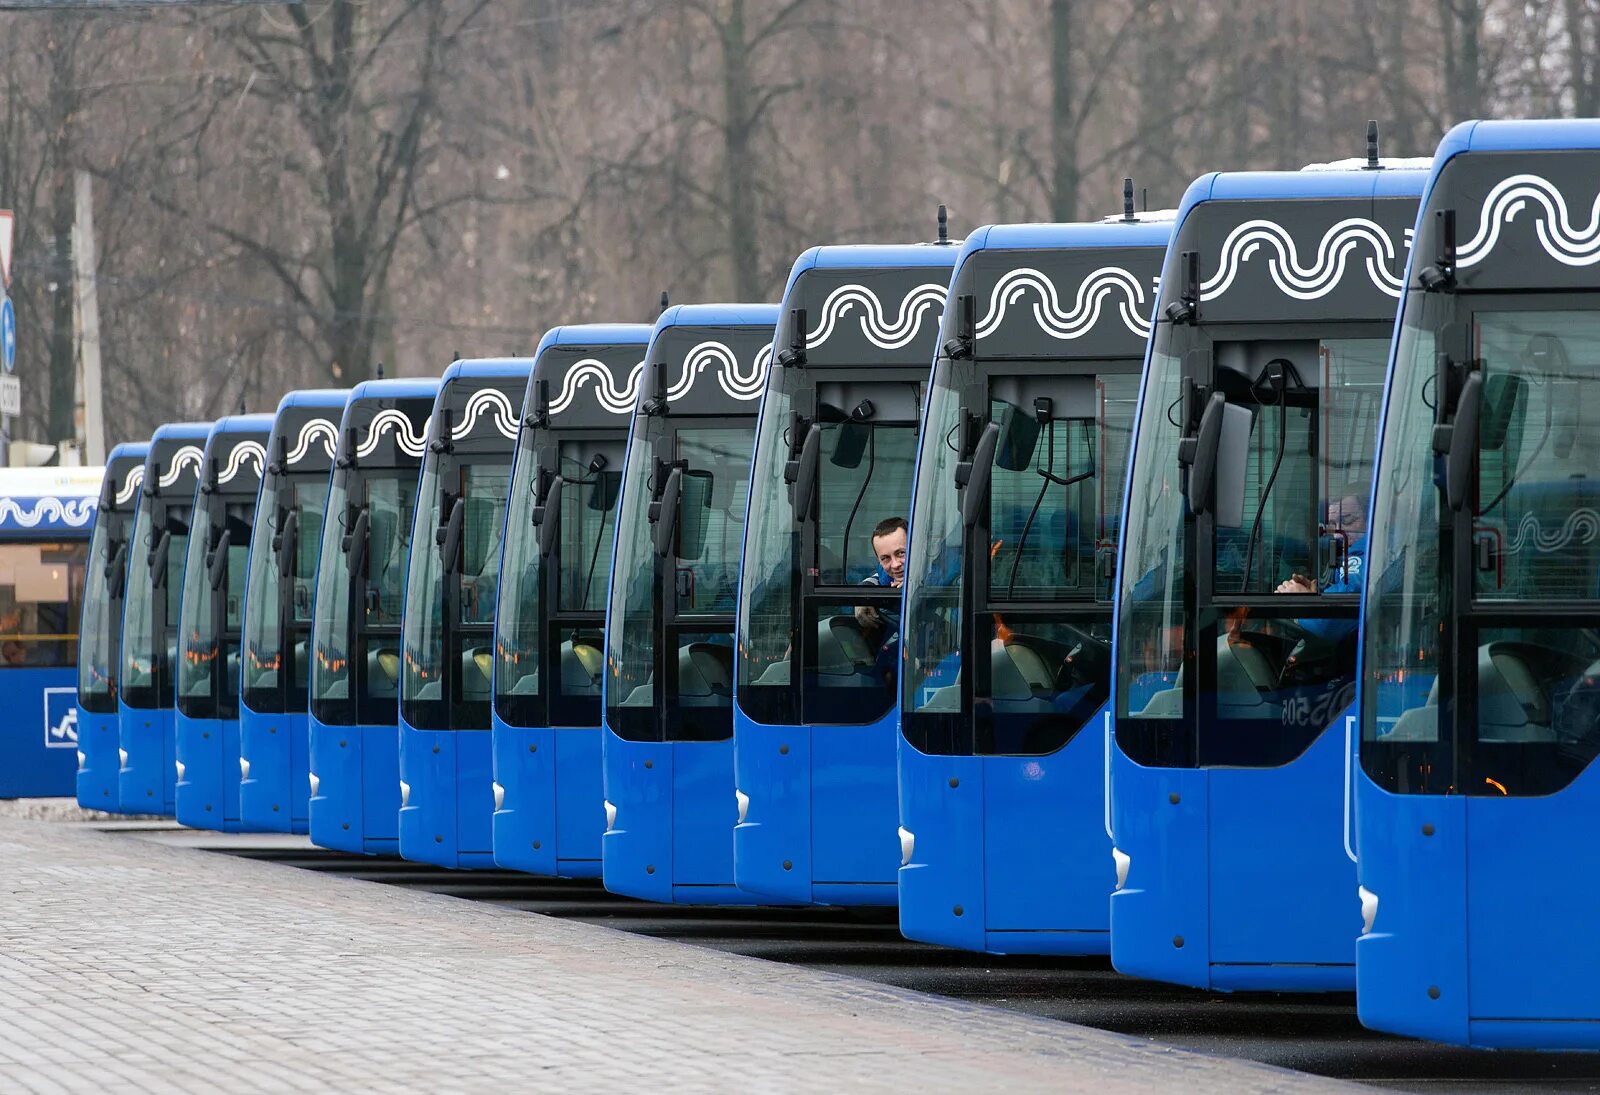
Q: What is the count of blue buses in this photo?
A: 13